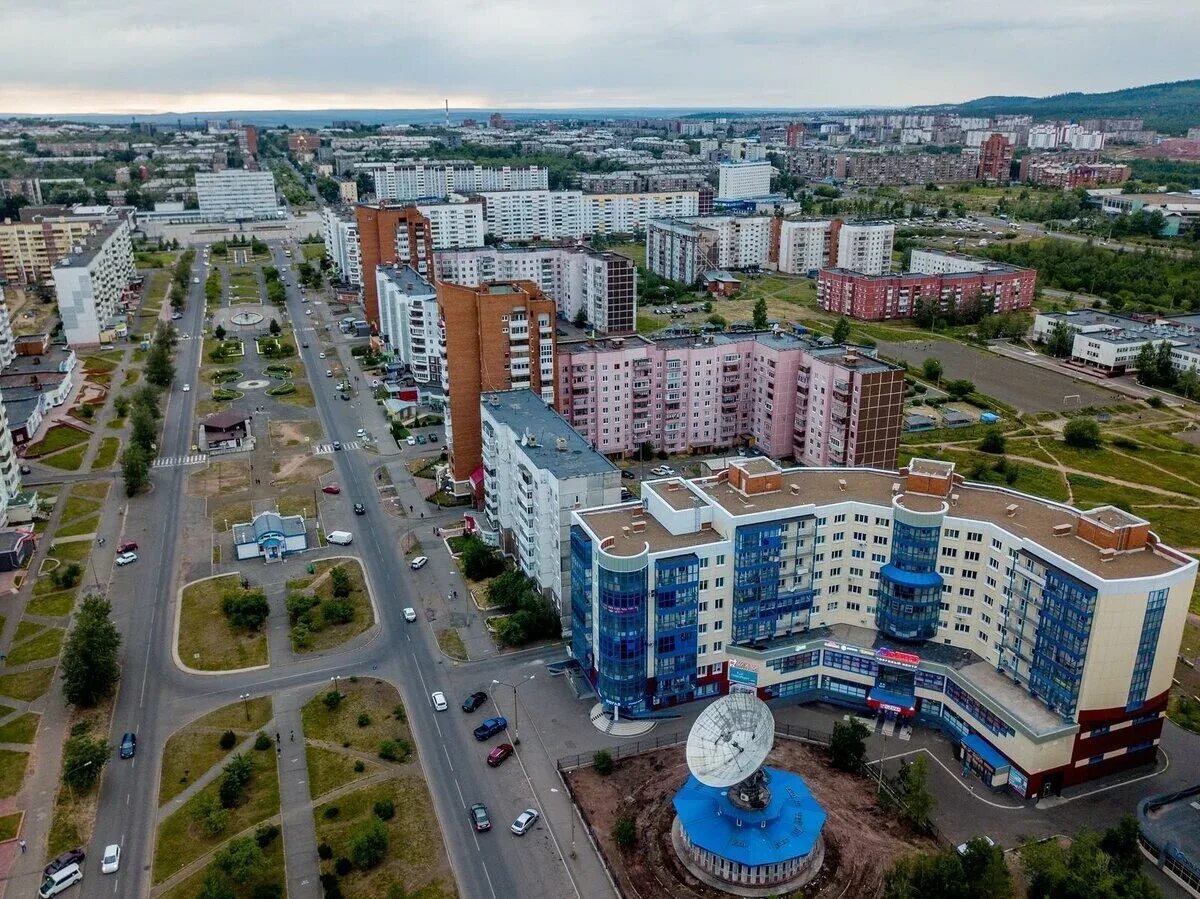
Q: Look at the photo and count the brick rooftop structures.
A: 3